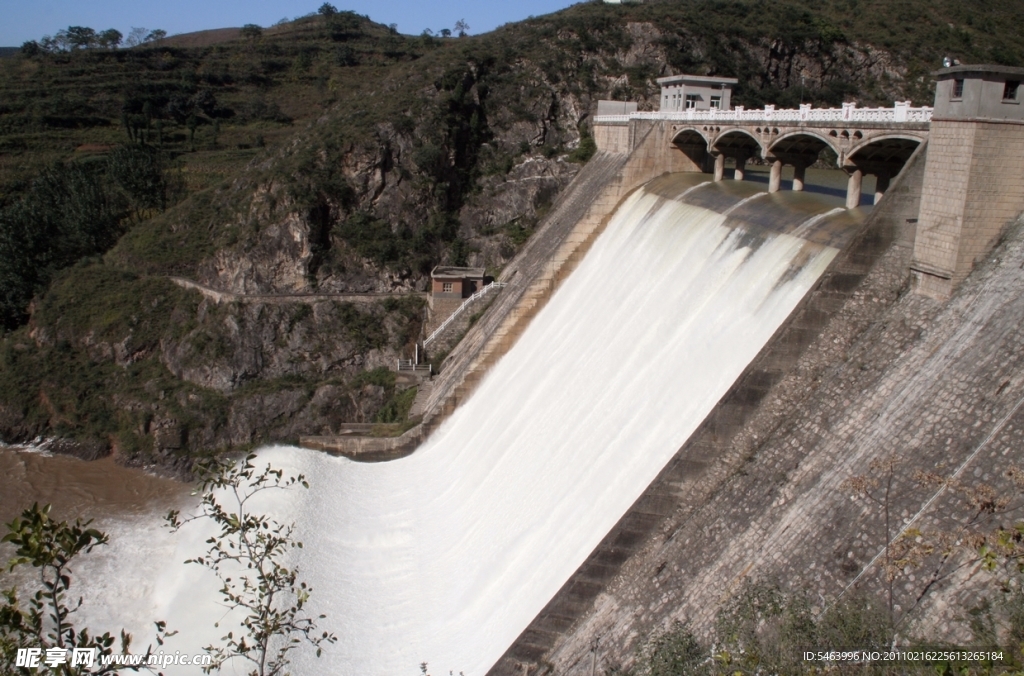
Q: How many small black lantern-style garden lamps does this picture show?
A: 0